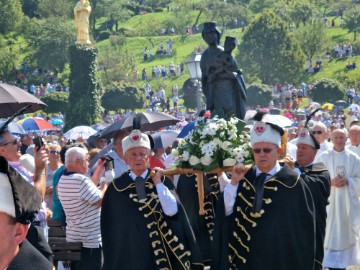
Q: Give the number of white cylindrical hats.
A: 4